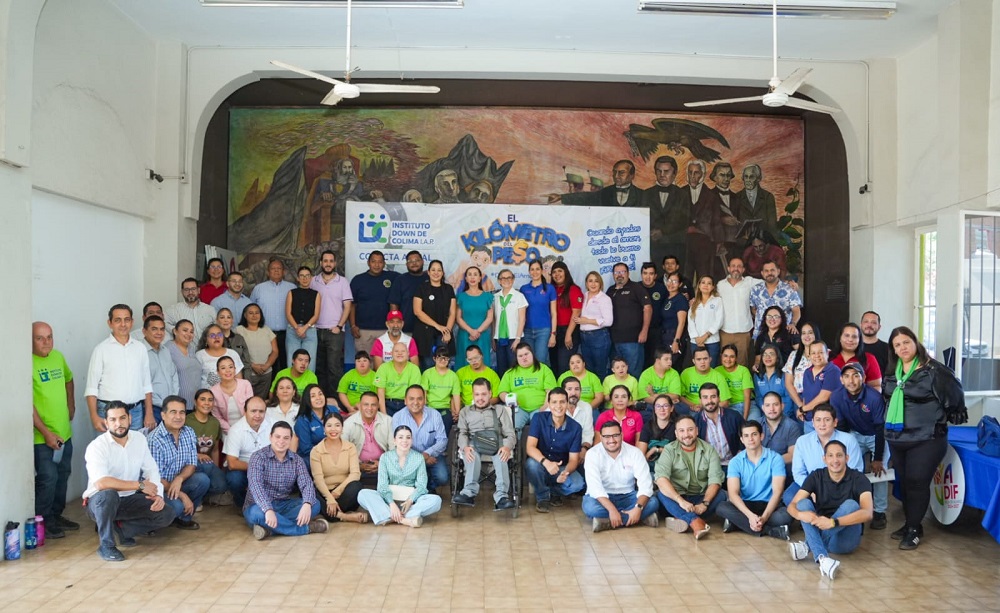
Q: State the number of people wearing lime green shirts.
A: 12